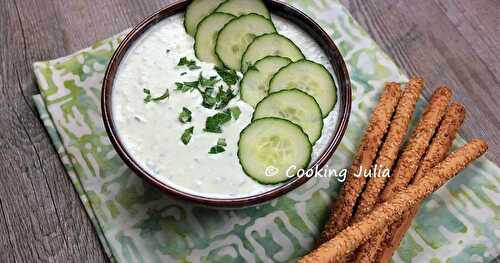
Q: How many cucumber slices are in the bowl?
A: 9